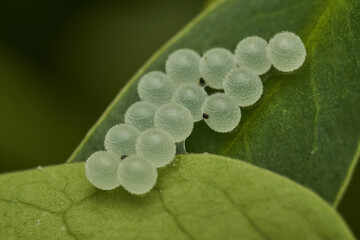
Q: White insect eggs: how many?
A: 14